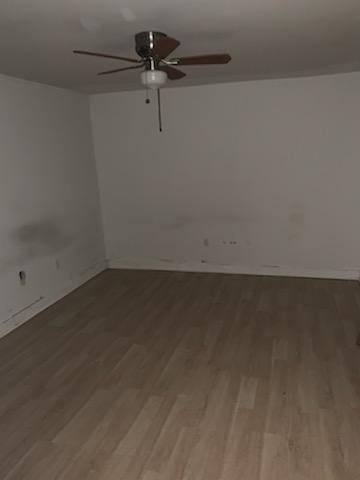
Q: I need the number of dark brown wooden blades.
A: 5